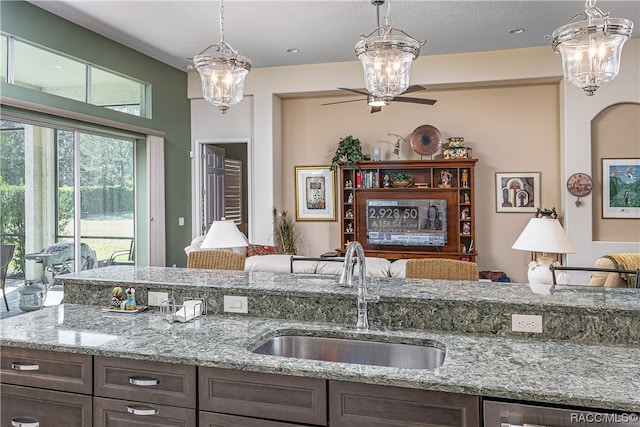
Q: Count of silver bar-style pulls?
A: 4